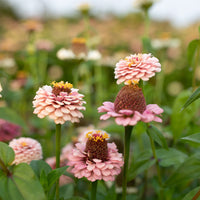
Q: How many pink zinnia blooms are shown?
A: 5